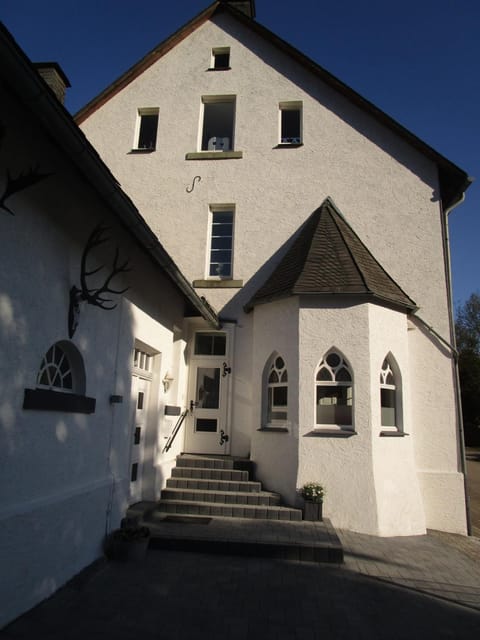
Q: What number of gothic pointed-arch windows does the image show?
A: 3